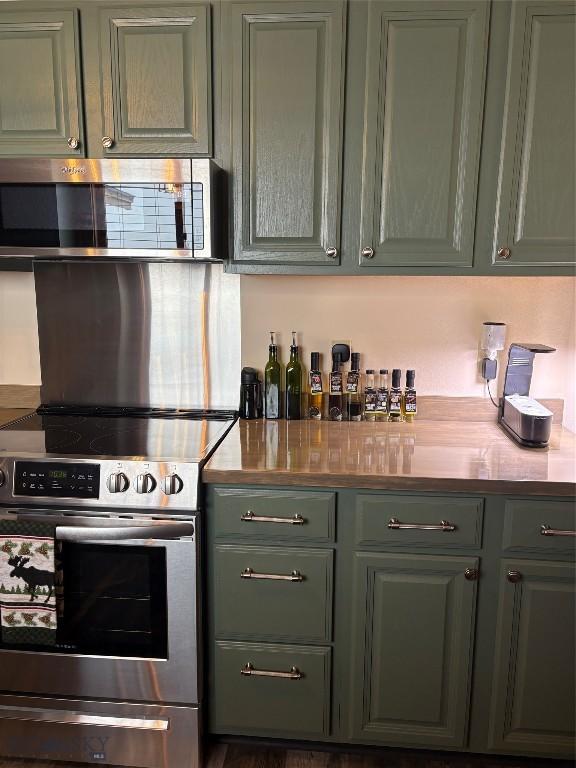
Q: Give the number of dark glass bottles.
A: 2